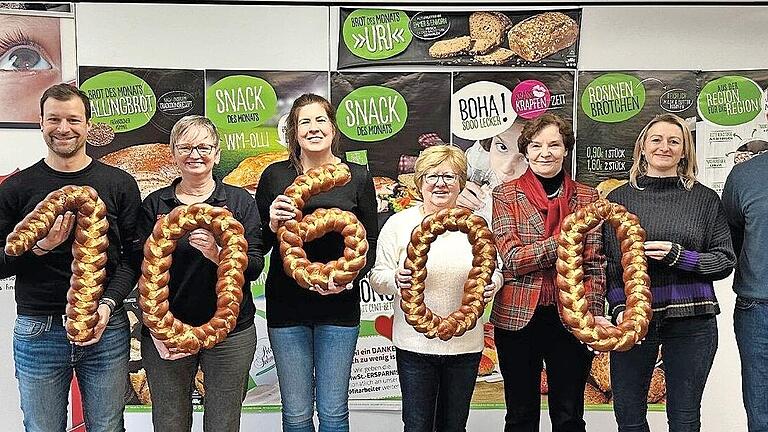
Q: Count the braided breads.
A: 5